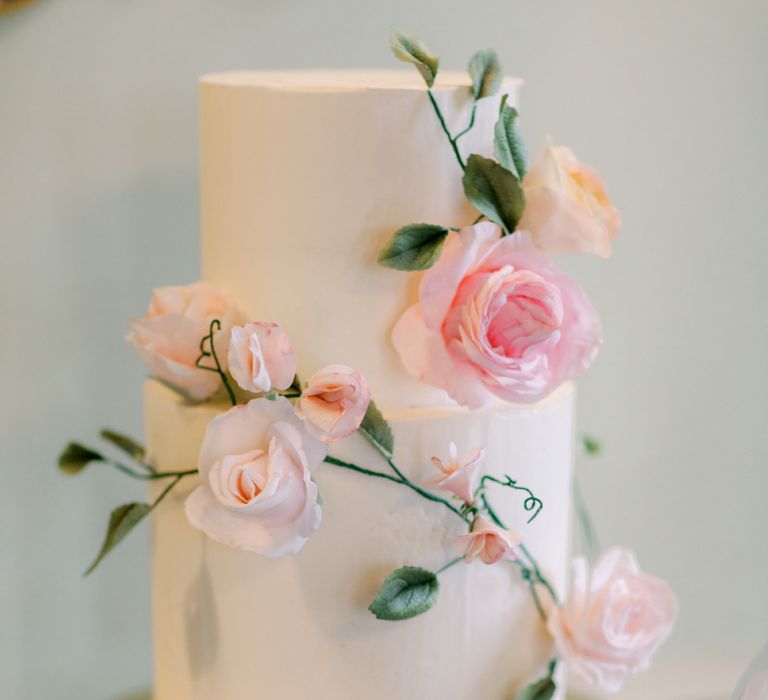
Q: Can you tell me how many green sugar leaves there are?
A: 11